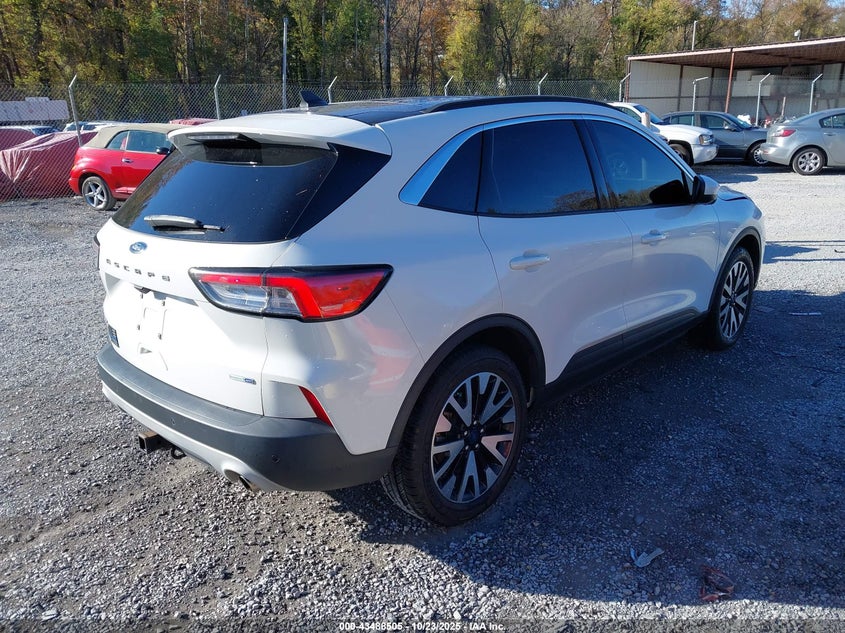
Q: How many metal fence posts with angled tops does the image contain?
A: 9